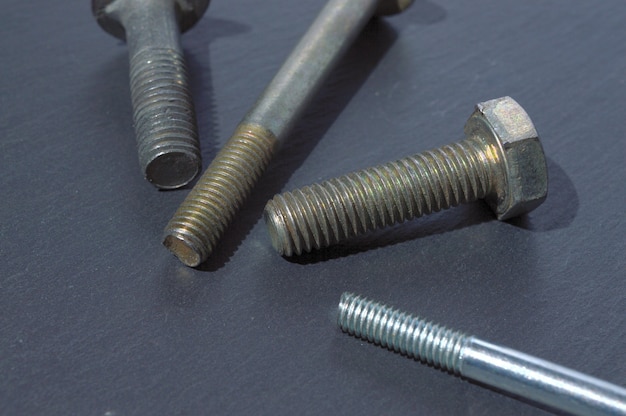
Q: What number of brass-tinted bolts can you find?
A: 2